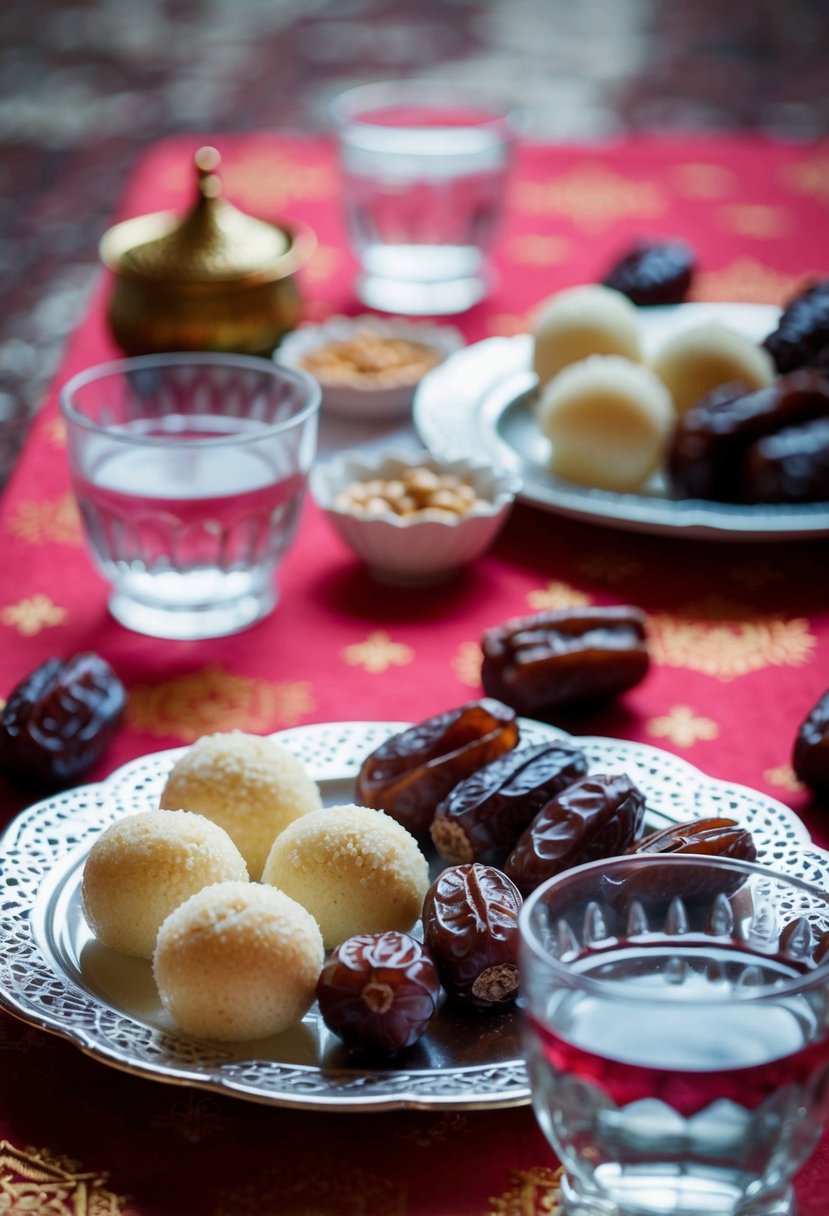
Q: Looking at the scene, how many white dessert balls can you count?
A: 7